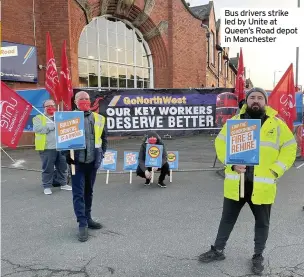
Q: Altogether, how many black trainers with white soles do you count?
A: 2